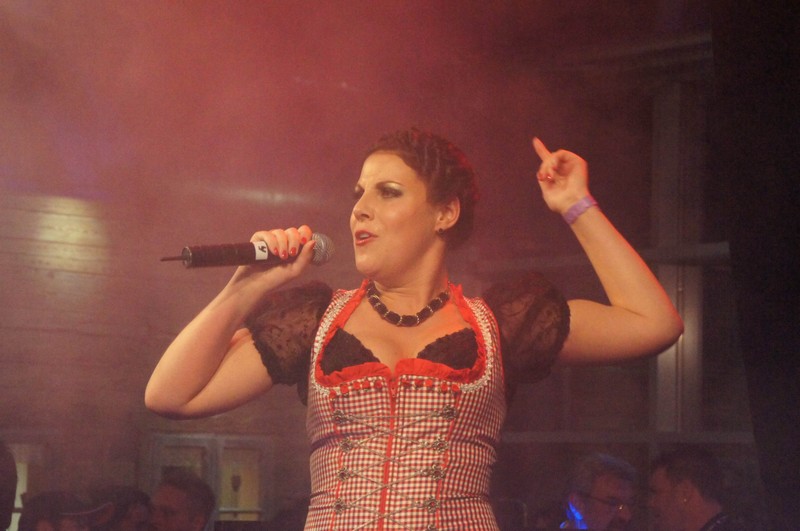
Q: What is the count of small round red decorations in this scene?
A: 10